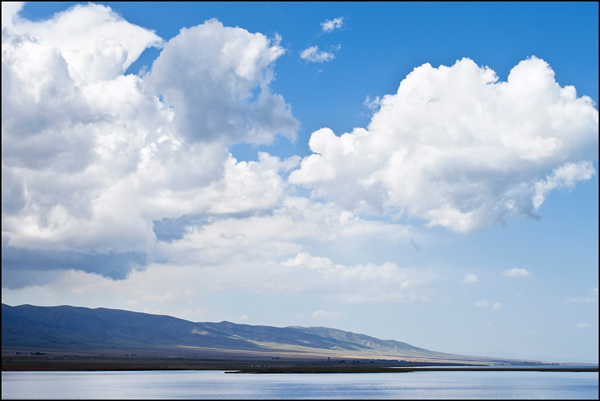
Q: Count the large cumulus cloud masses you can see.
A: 2